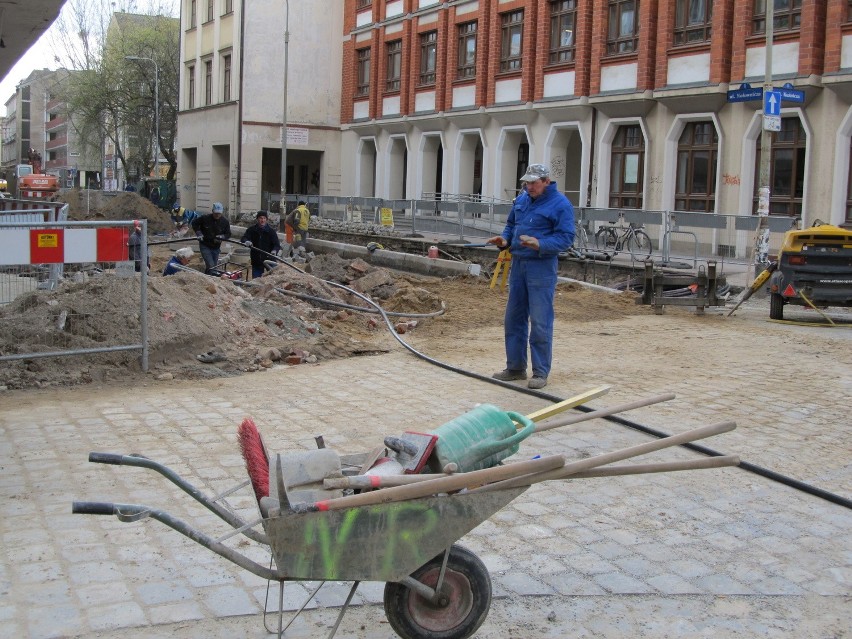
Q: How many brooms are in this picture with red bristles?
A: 1